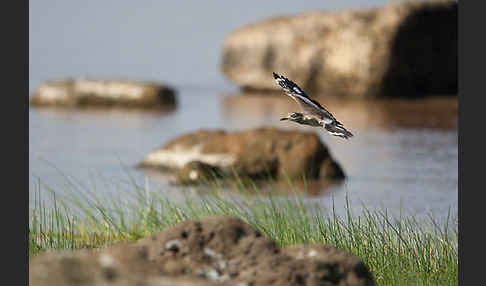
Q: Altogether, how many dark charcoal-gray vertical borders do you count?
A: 2